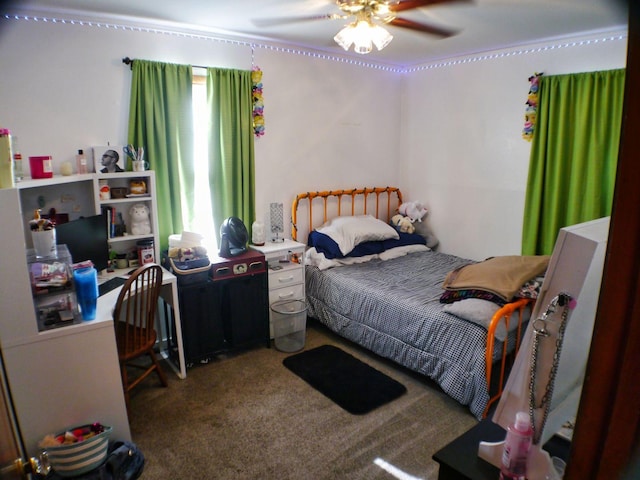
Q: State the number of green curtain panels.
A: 3